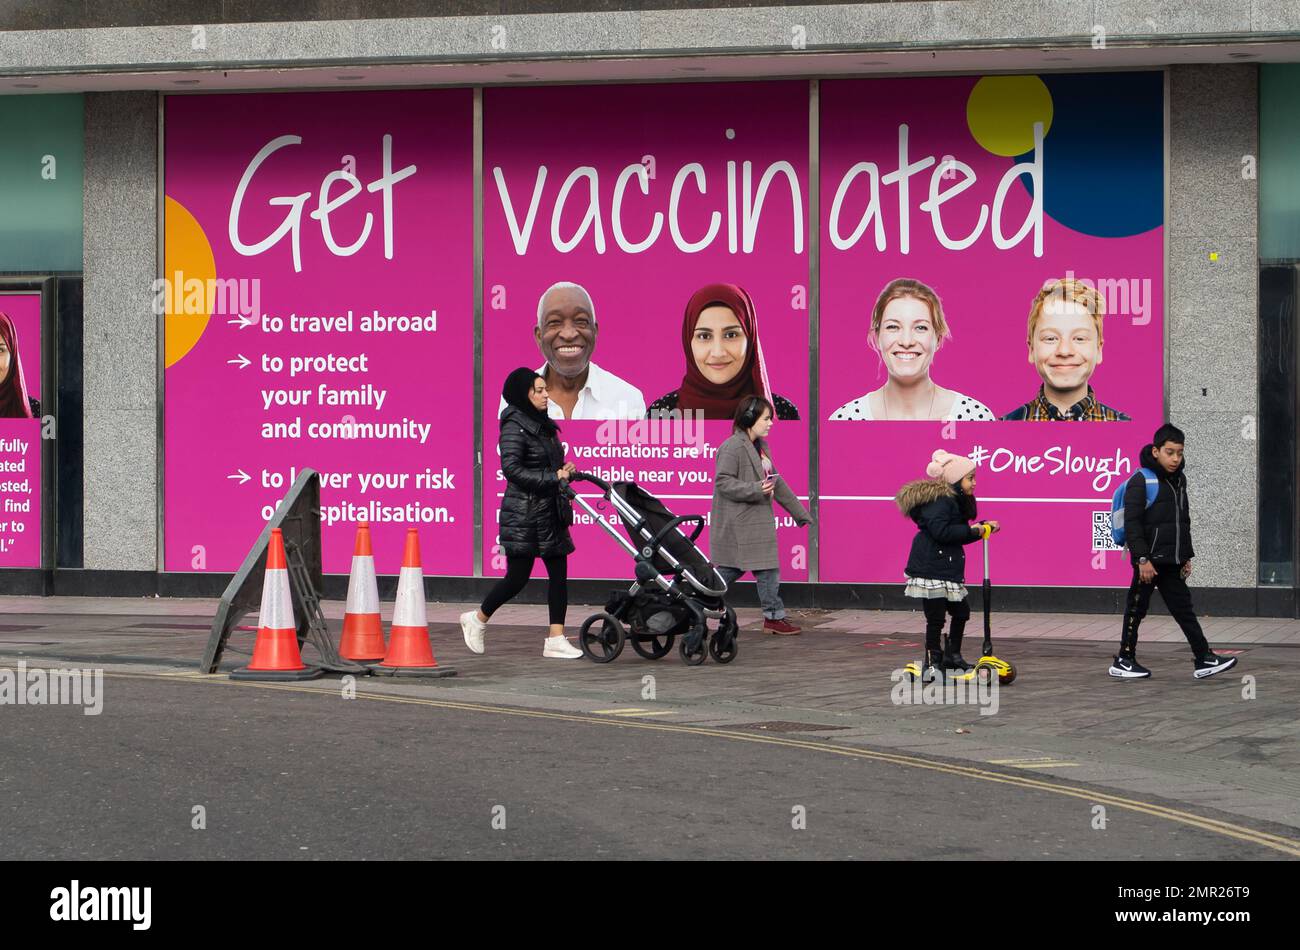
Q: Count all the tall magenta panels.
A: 3